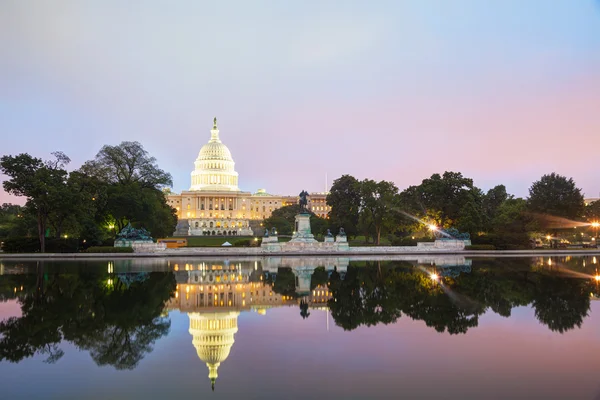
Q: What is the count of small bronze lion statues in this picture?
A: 4